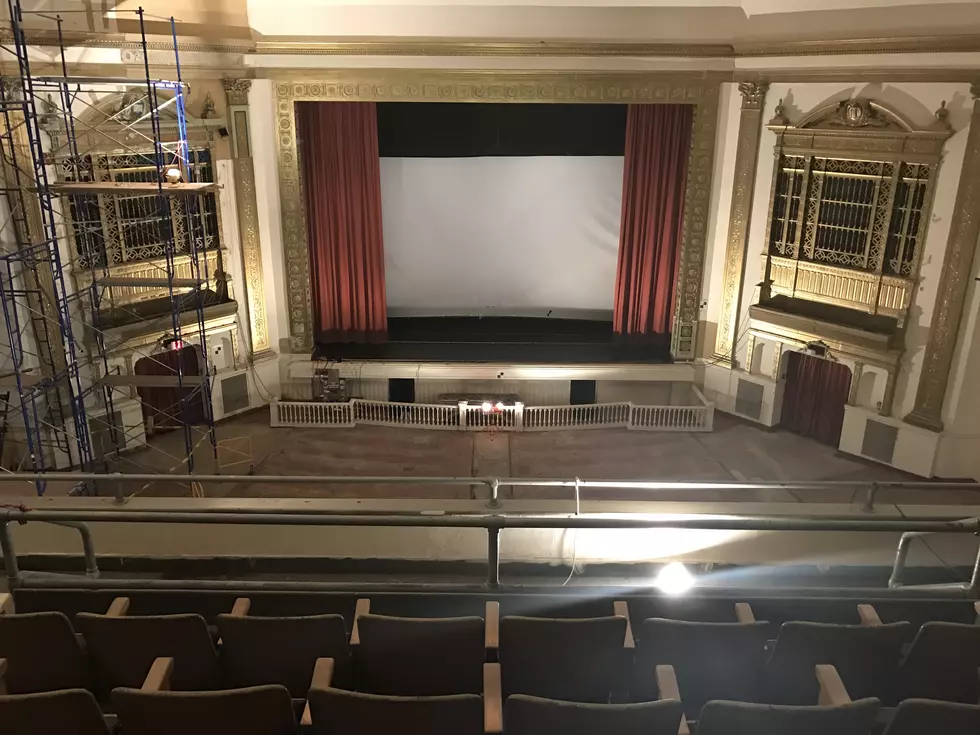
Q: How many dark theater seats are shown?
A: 14